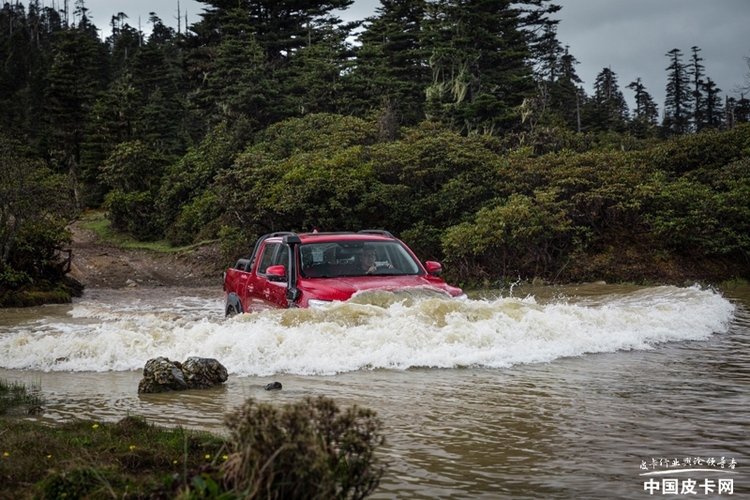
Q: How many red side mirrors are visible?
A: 2